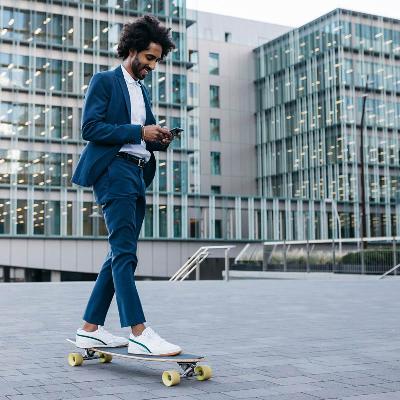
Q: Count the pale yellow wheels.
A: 4